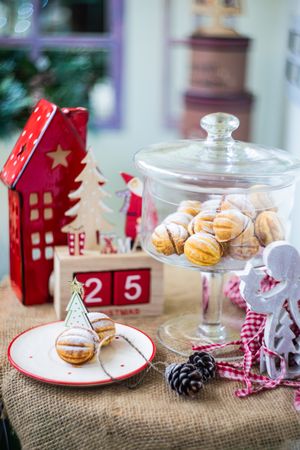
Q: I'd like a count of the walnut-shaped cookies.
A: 13